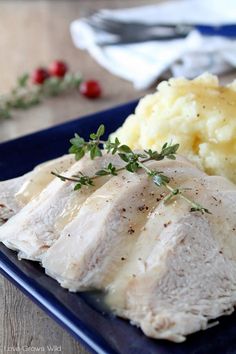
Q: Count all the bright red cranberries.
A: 3